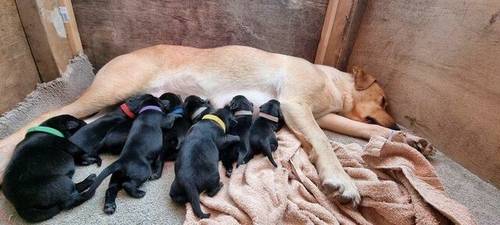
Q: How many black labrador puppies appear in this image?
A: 8